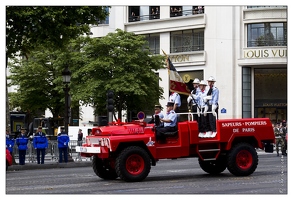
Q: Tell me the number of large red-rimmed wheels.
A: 2